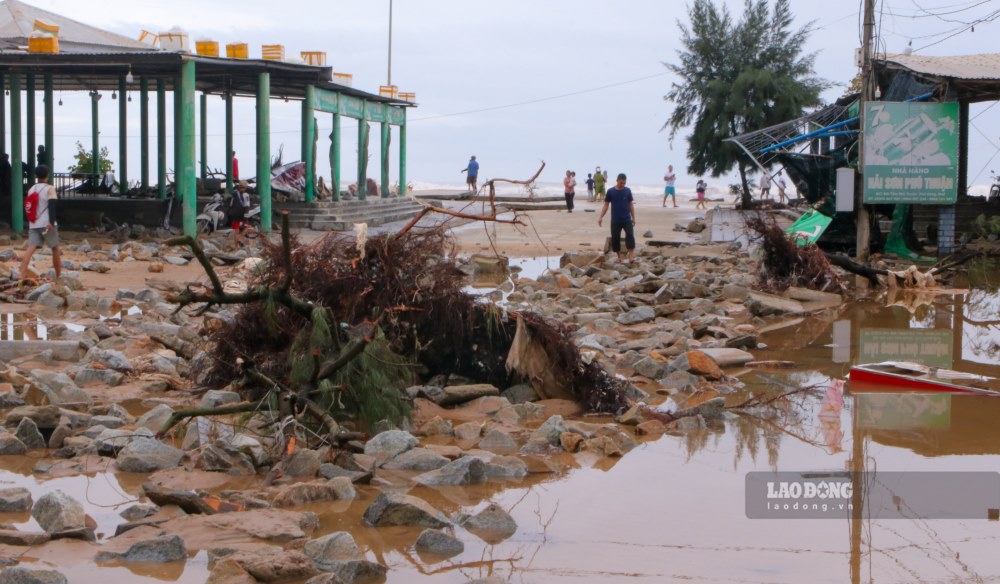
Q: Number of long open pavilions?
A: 1